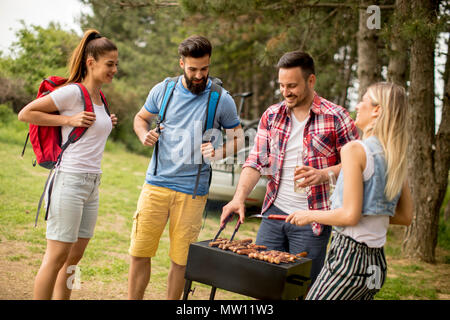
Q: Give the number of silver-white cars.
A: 1